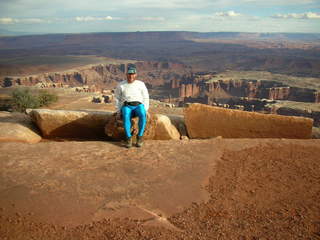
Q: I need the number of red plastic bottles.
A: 0